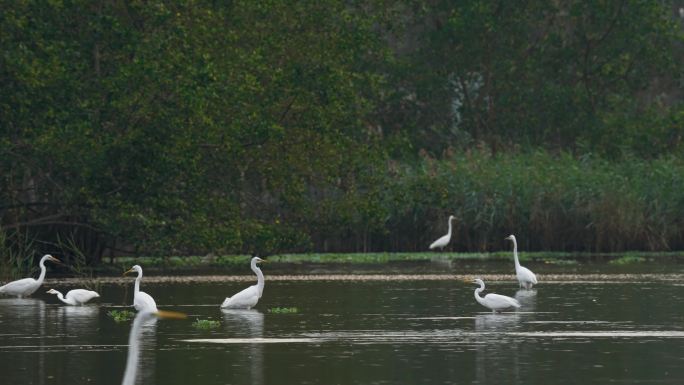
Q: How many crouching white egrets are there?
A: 1